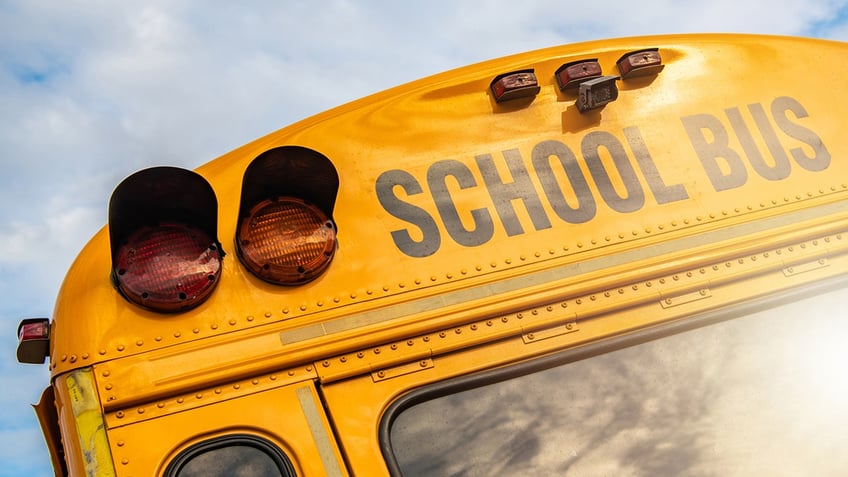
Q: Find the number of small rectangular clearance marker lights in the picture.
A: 4